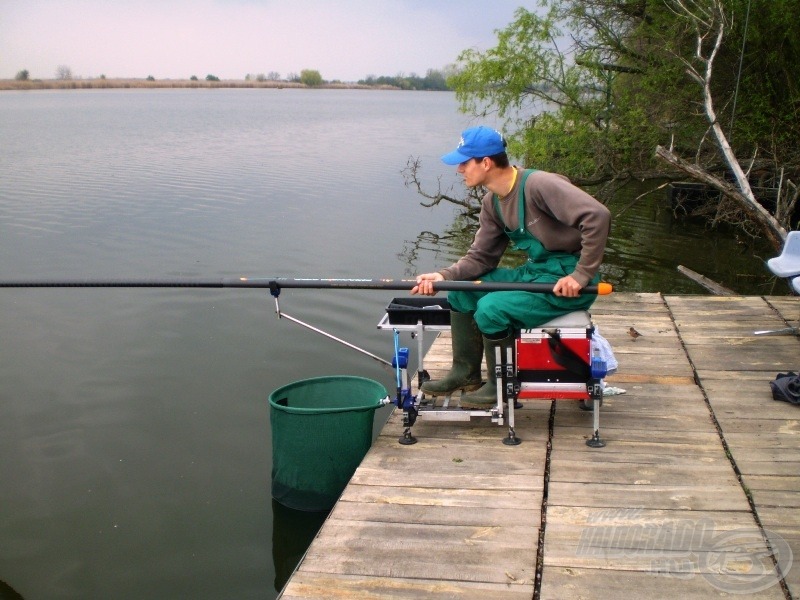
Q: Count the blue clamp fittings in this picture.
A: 3